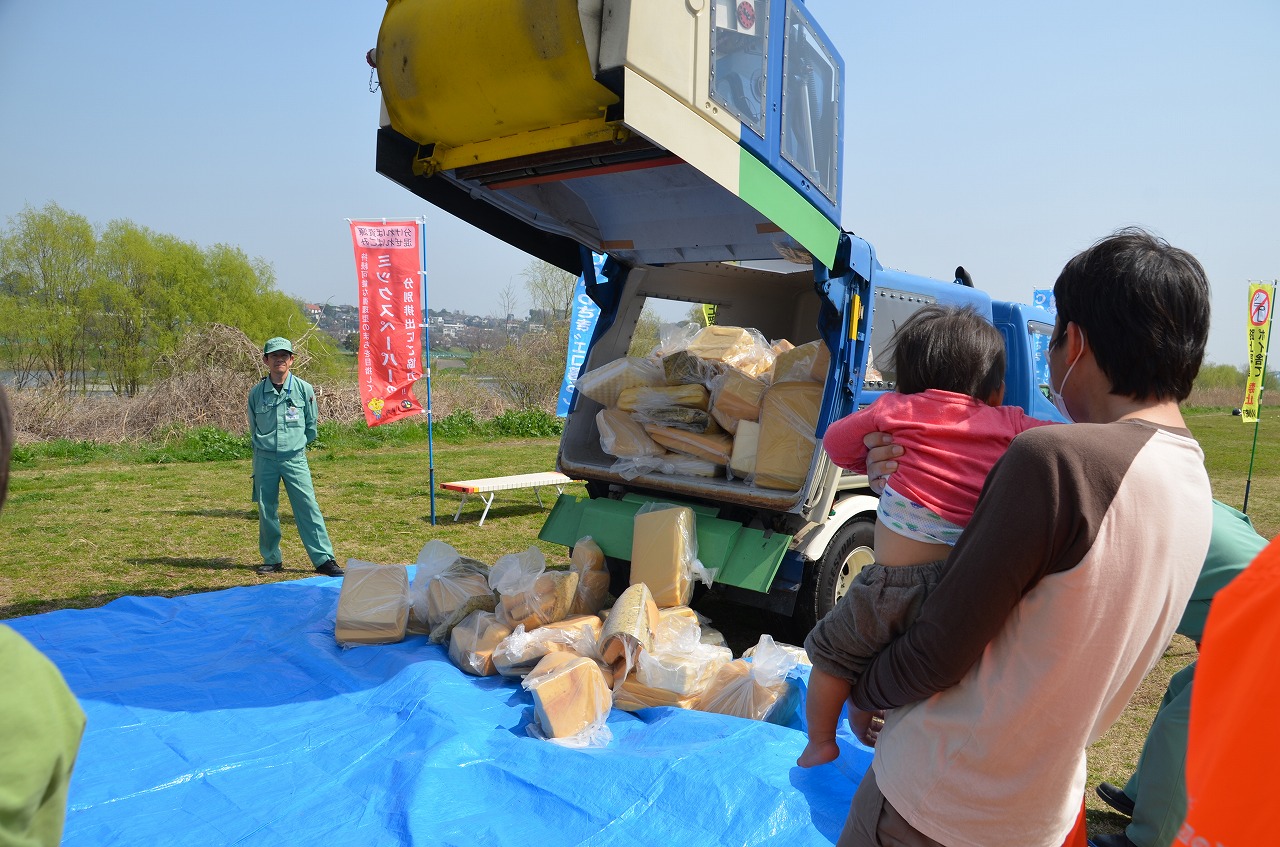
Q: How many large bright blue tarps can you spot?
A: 1